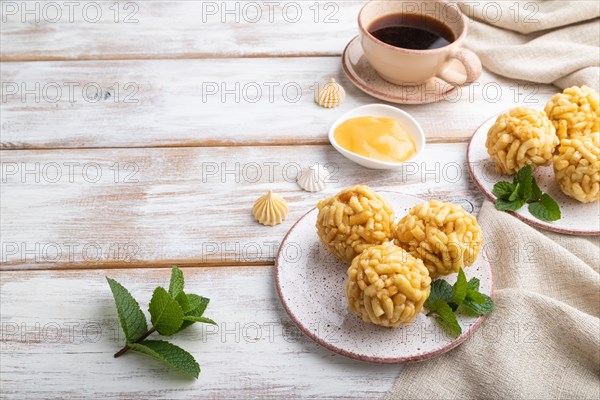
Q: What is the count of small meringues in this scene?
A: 3